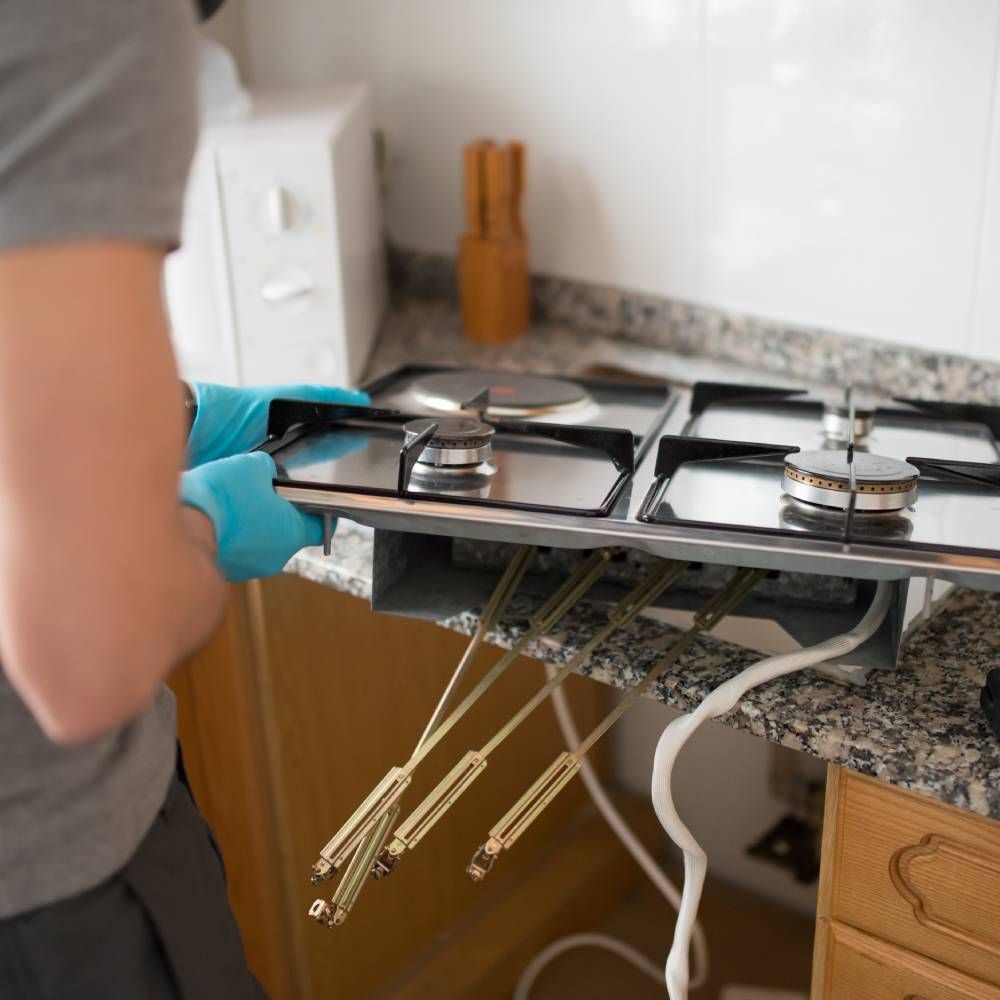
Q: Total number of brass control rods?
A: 4